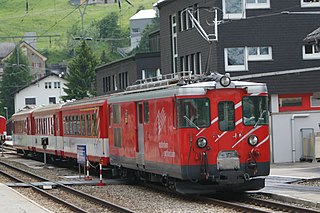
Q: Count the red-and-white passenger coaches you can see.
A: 3